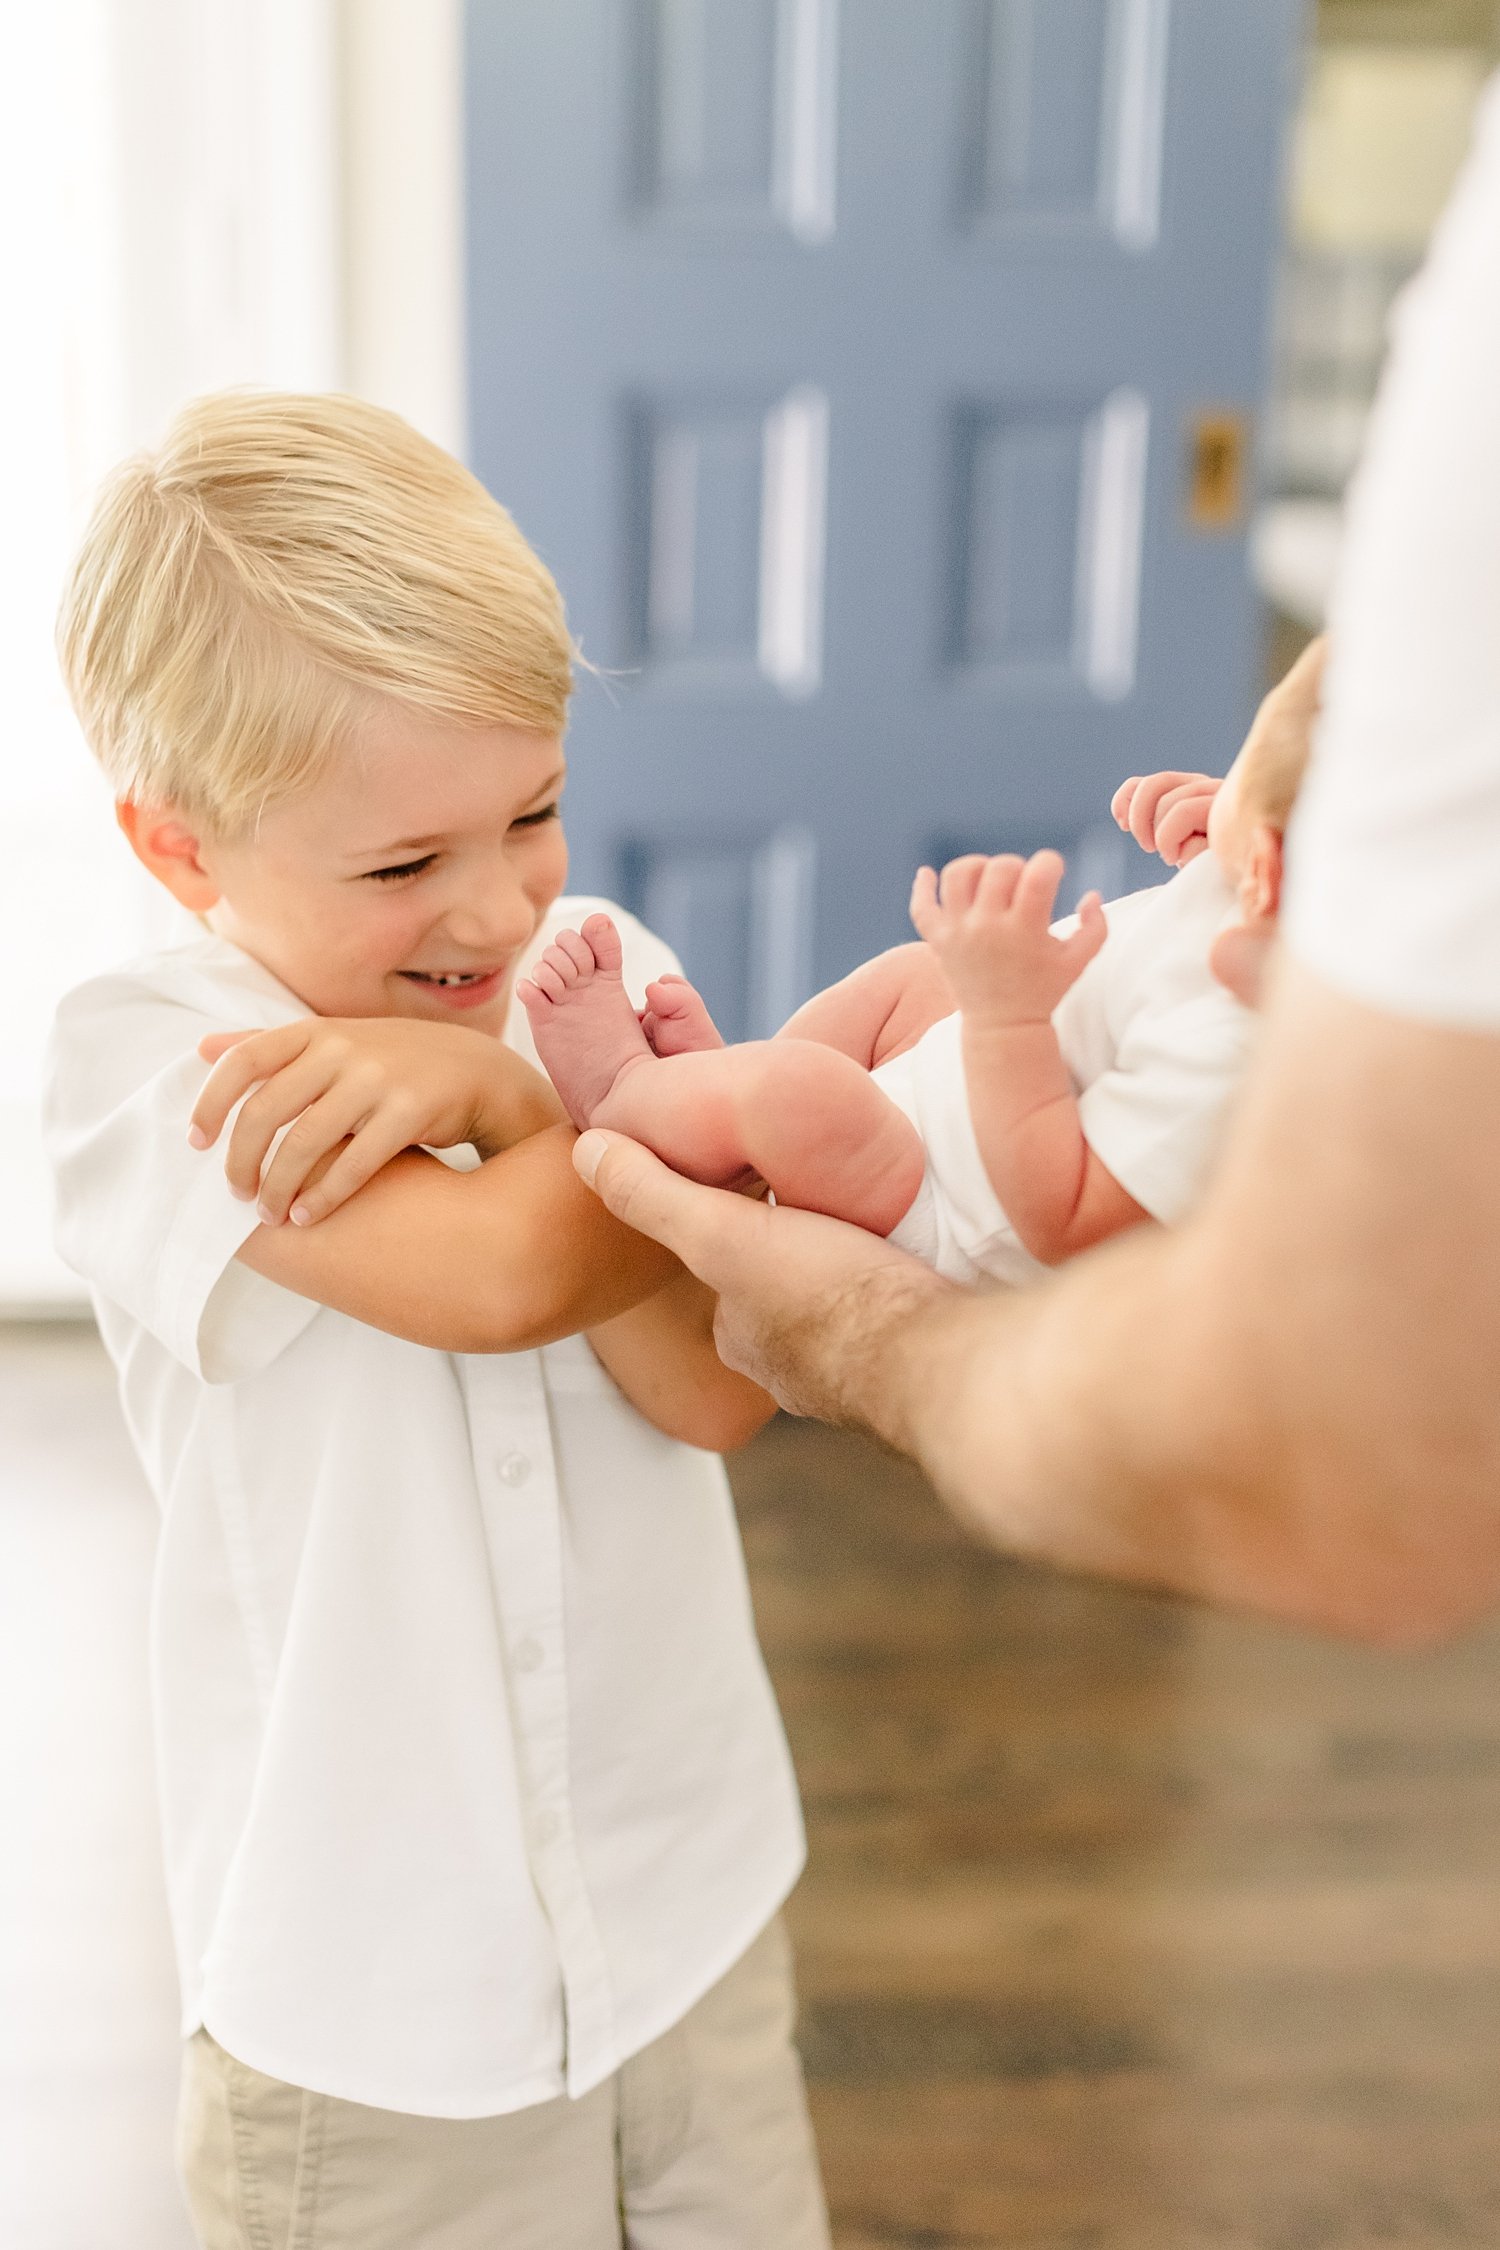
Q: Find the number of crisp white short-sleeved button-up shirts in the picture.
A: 1